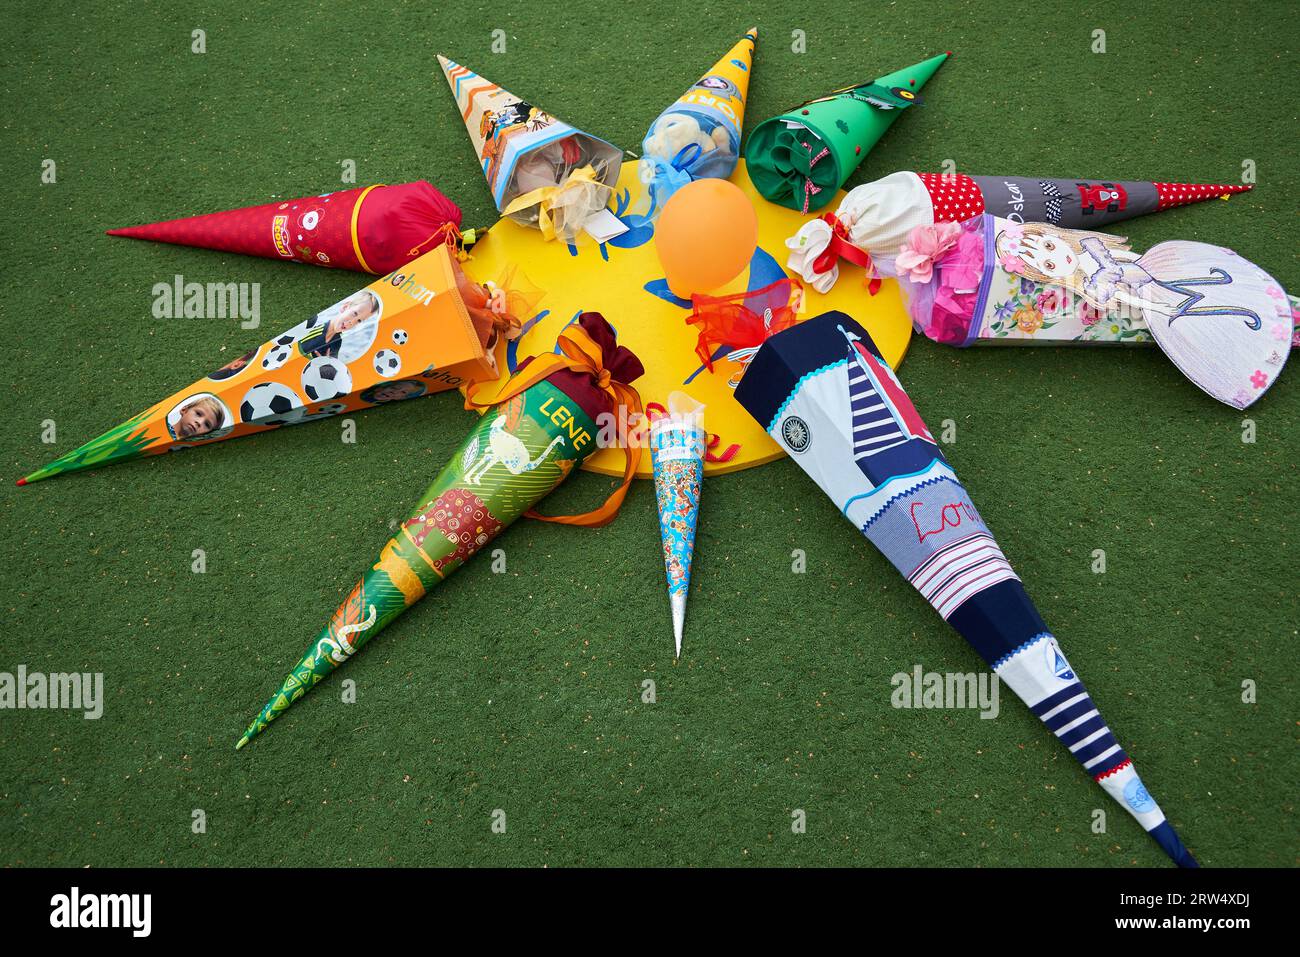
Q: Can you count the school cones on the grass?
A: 10